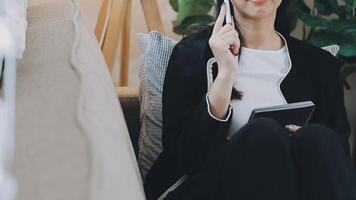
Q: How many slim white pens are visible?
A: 1